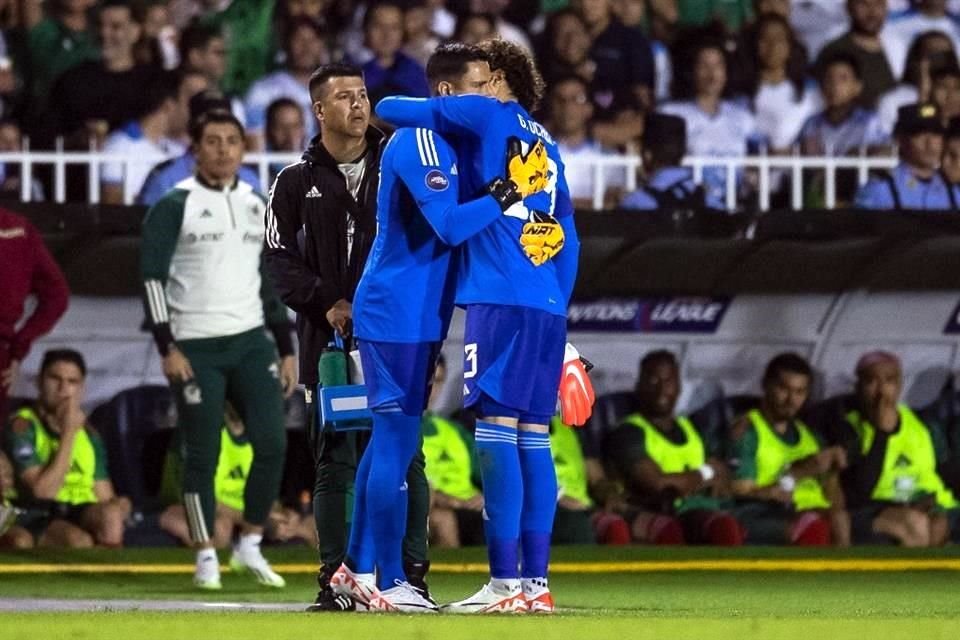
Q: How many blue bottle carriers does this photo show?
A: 1